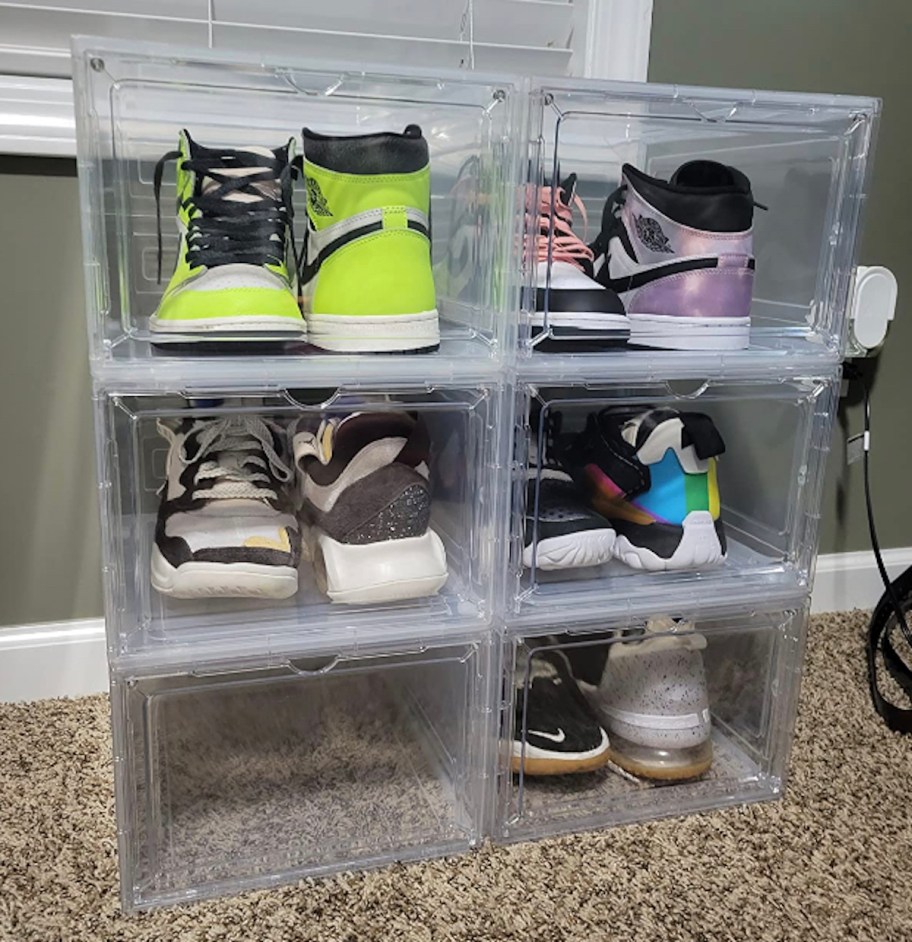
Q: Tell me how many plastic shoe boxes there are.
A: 6